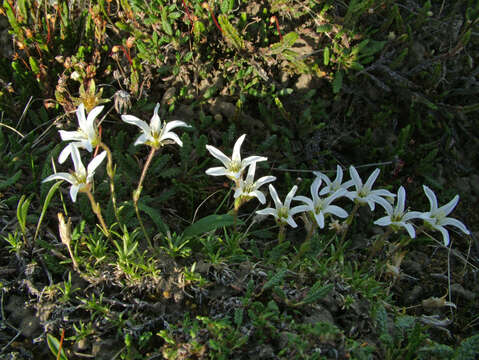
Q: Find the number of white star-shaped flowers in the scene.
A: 11